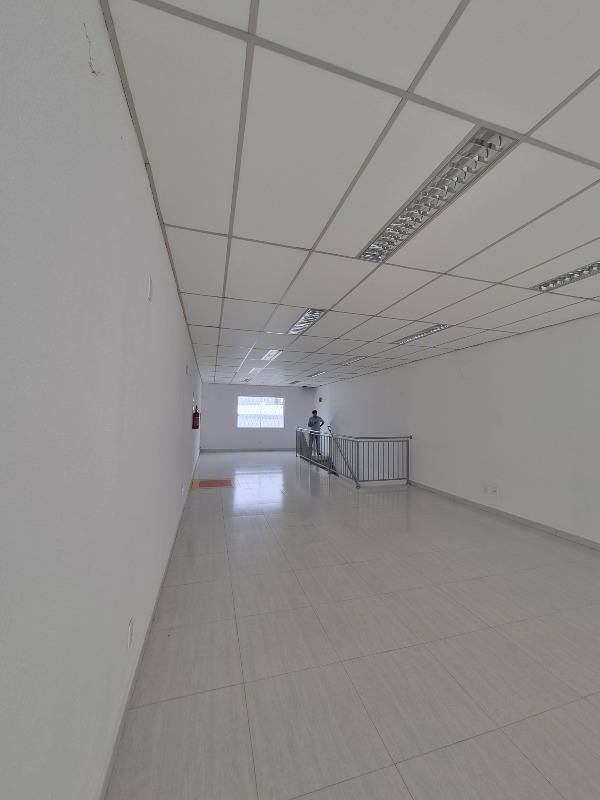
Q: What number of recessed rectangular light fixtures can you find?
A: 10